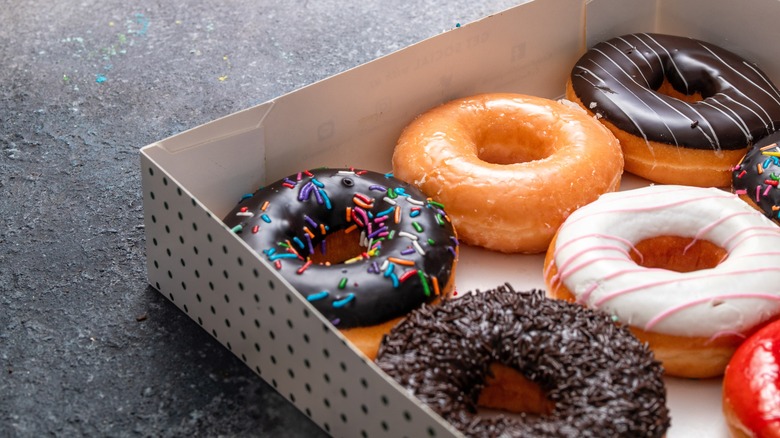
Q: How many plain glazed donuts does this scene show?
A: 1